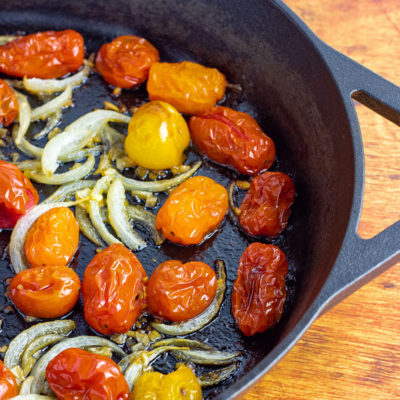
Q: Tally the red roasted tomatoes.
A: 12